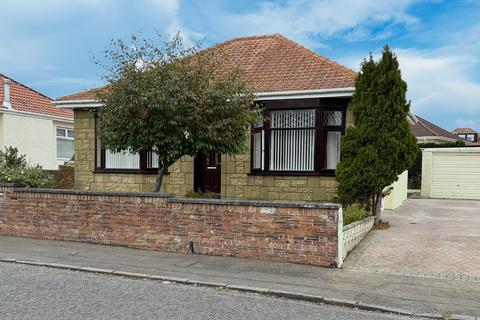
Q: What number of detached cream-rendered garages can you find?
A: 1